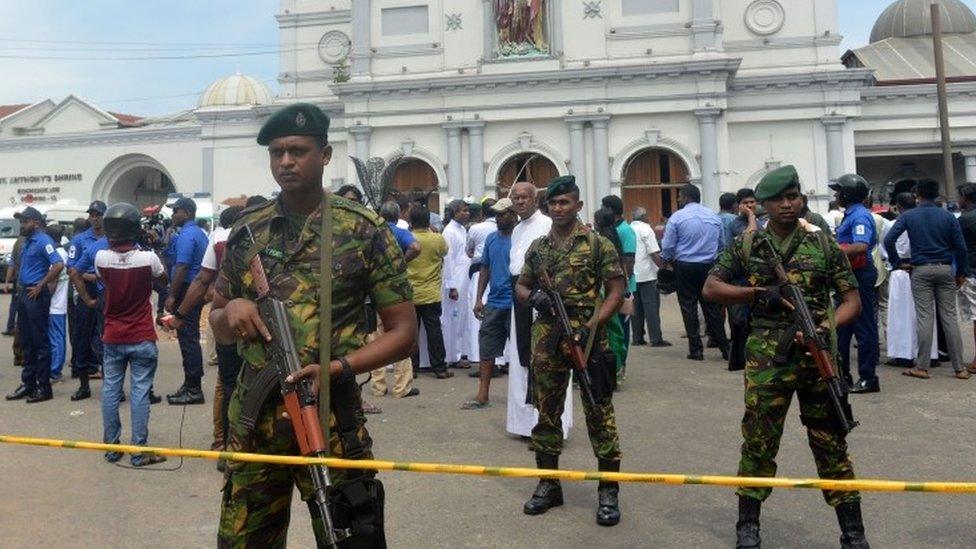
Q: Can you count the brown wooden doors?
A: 3